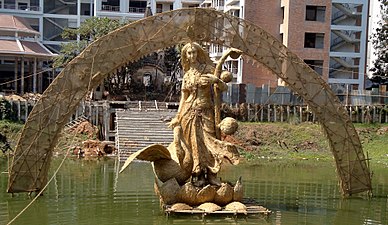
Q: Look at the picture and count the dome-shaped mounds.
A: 3